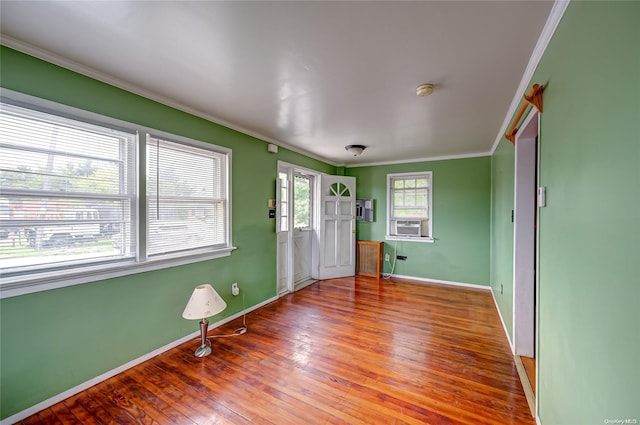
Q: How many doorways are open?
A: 2